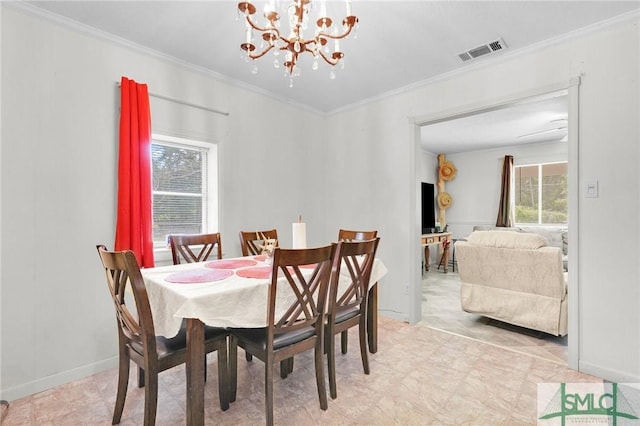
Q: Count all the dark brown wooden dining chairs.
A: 6